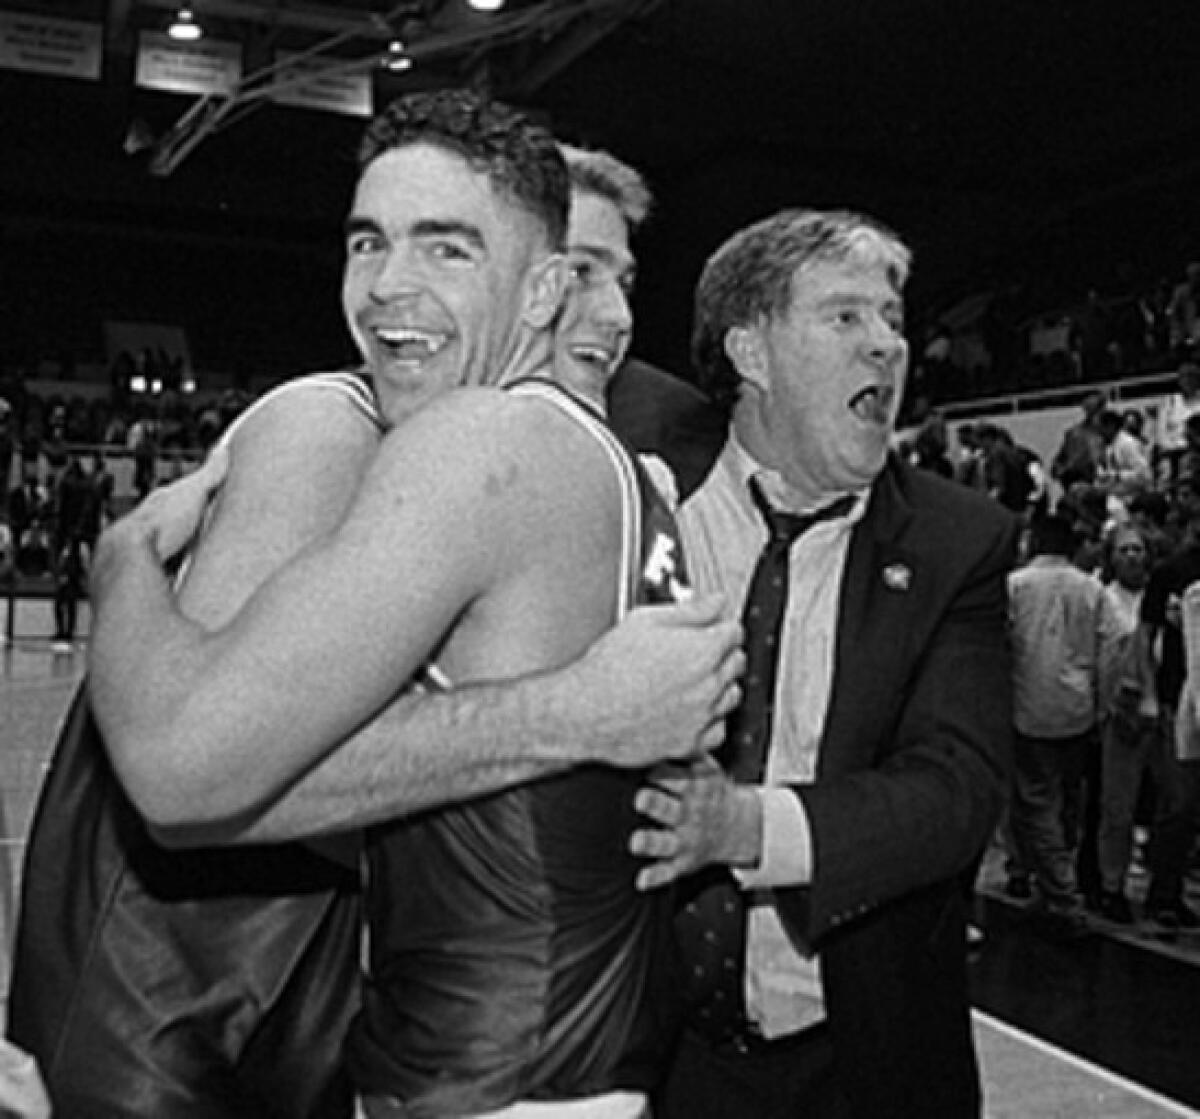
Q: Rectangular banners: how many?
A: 3